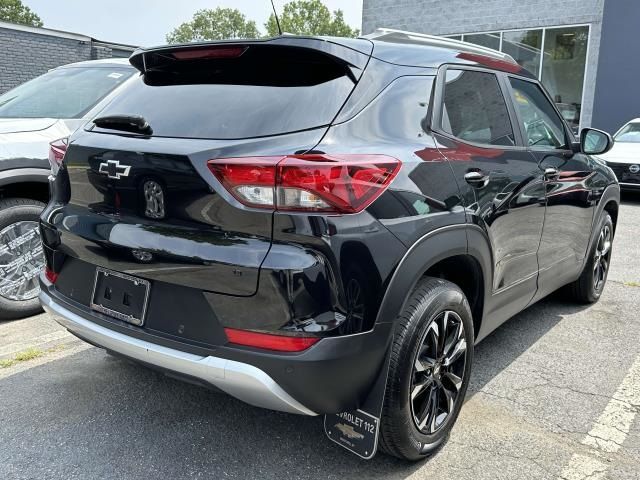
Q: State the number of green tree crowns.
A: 3